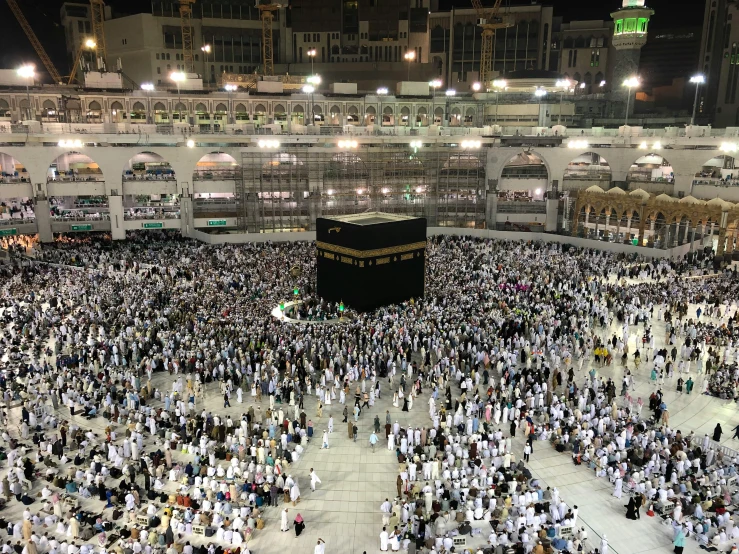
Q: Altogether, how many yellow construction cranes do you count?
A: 5